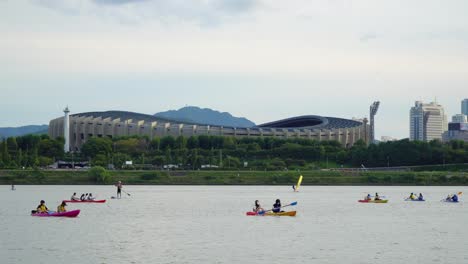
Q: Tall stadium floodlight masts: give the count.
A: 1